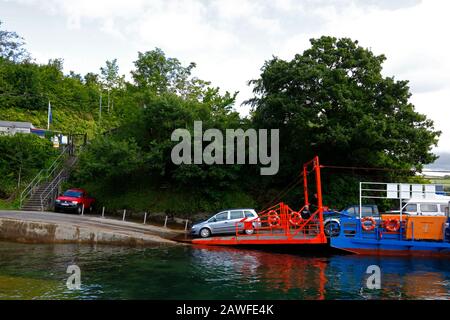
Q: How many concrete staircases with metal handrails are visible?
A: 1